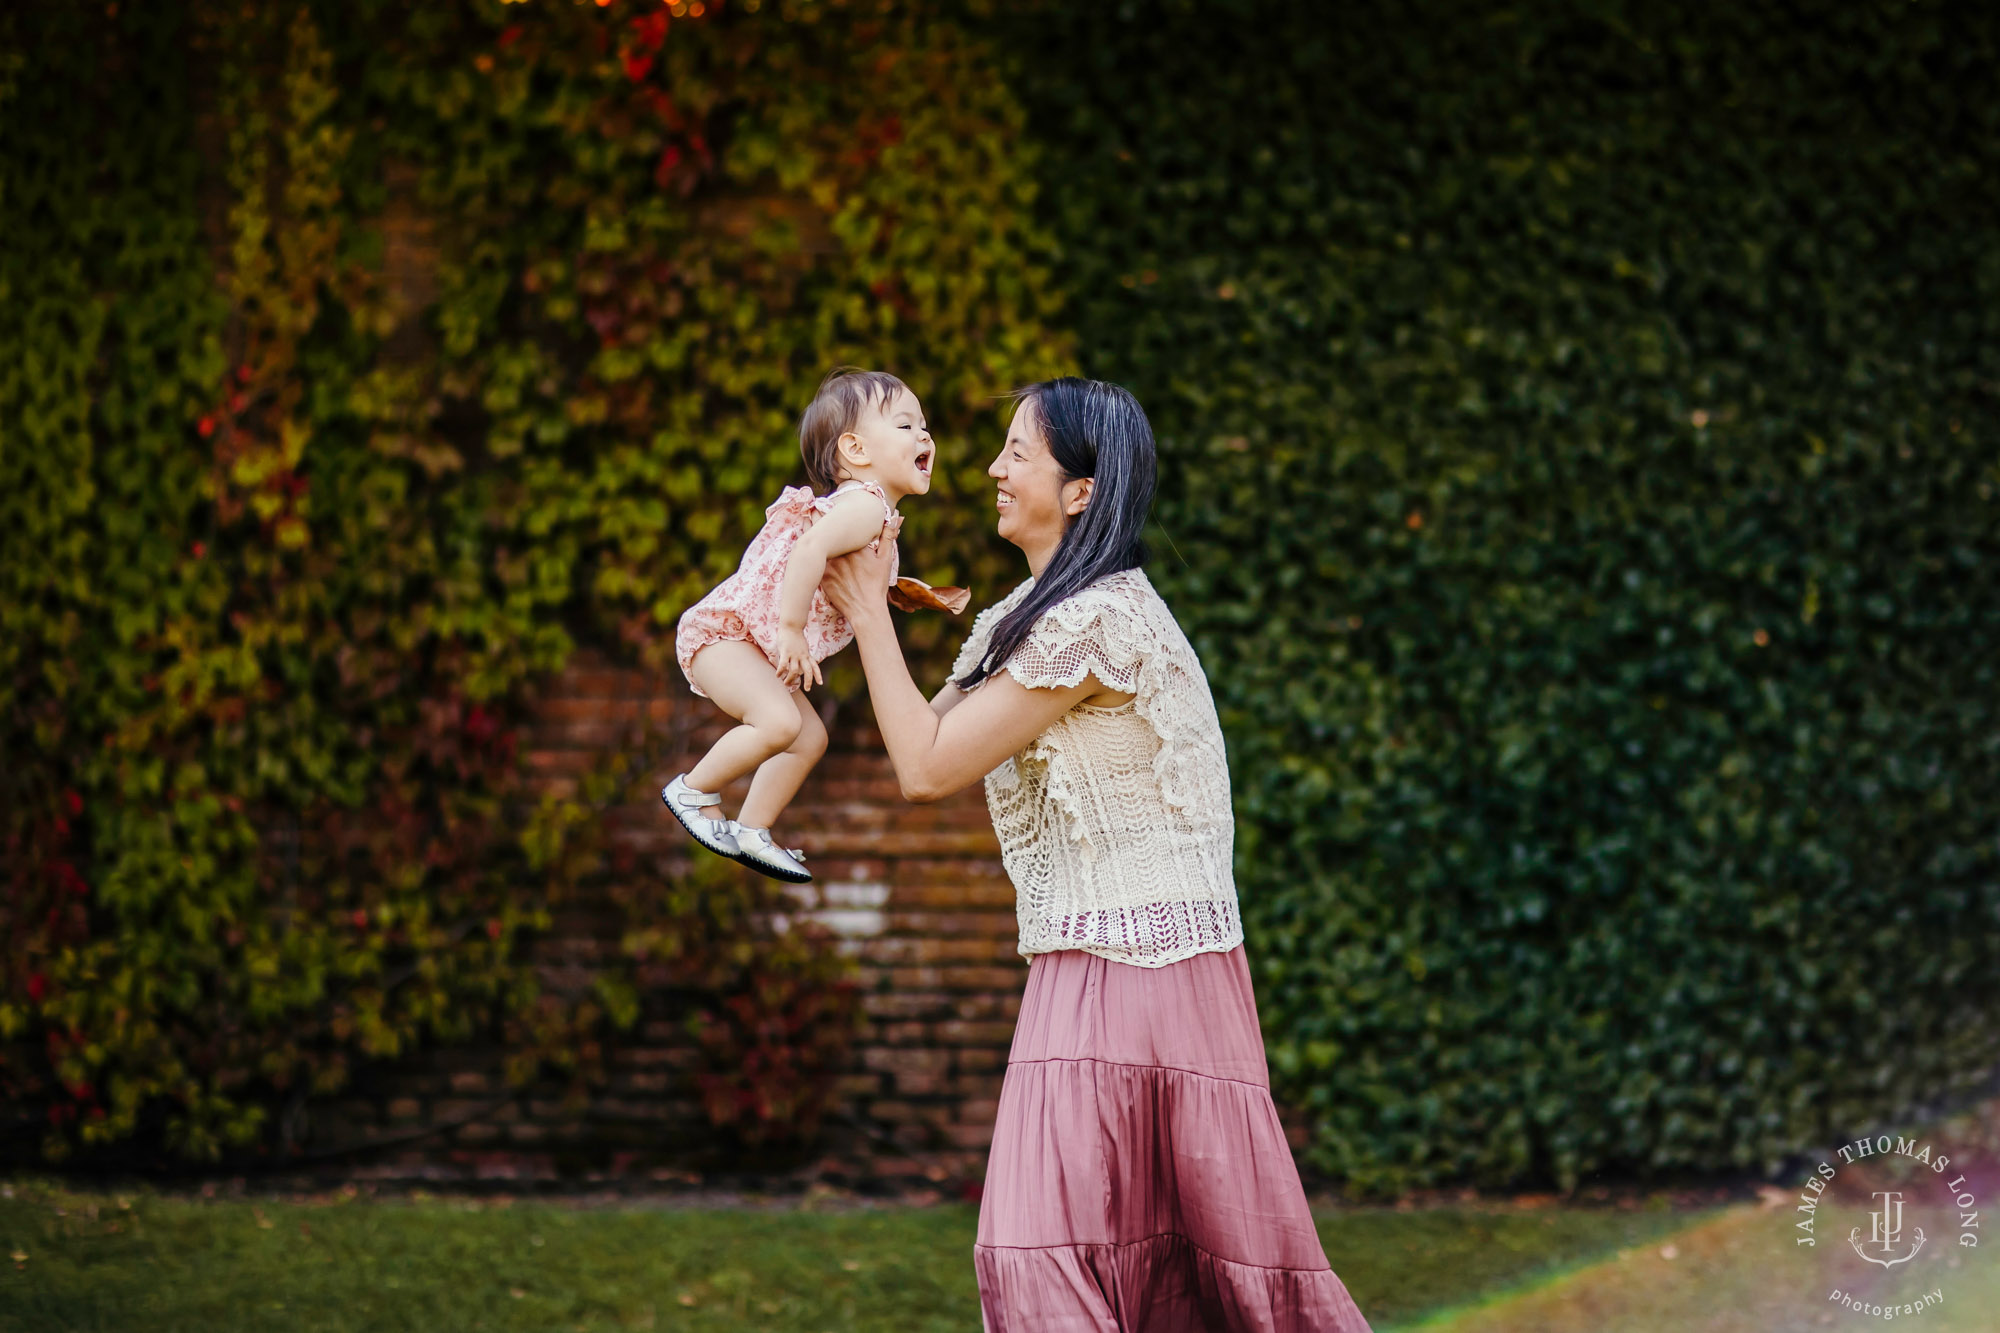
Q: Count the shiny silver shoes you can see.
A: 2